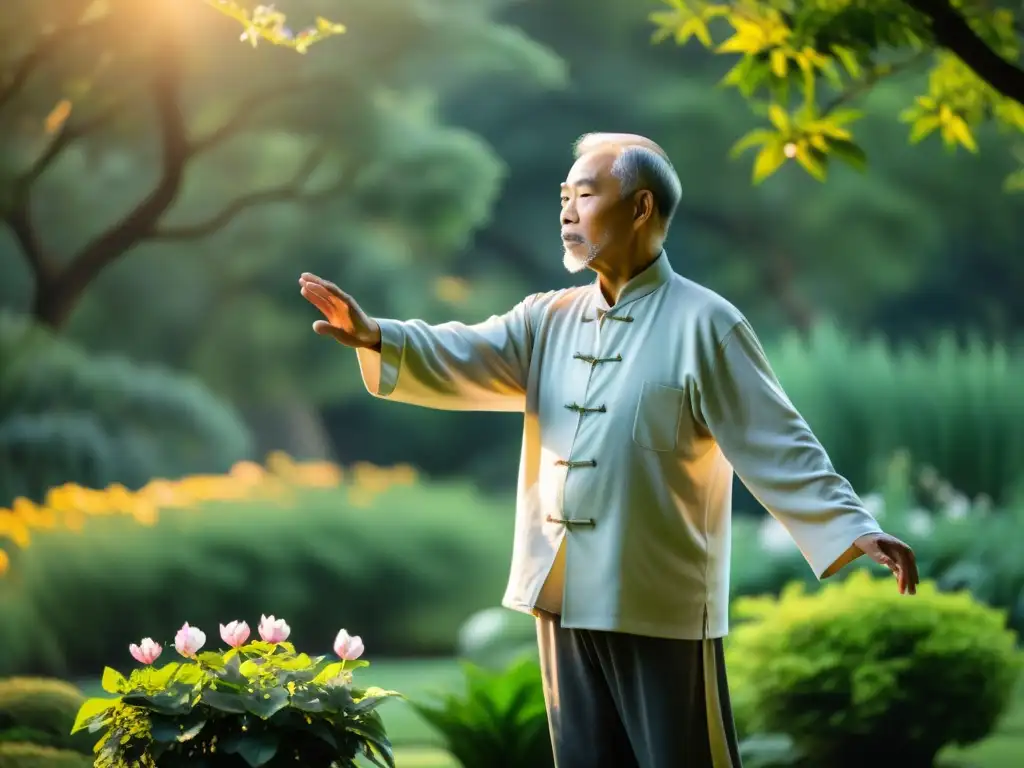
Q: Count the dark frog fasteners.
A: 5